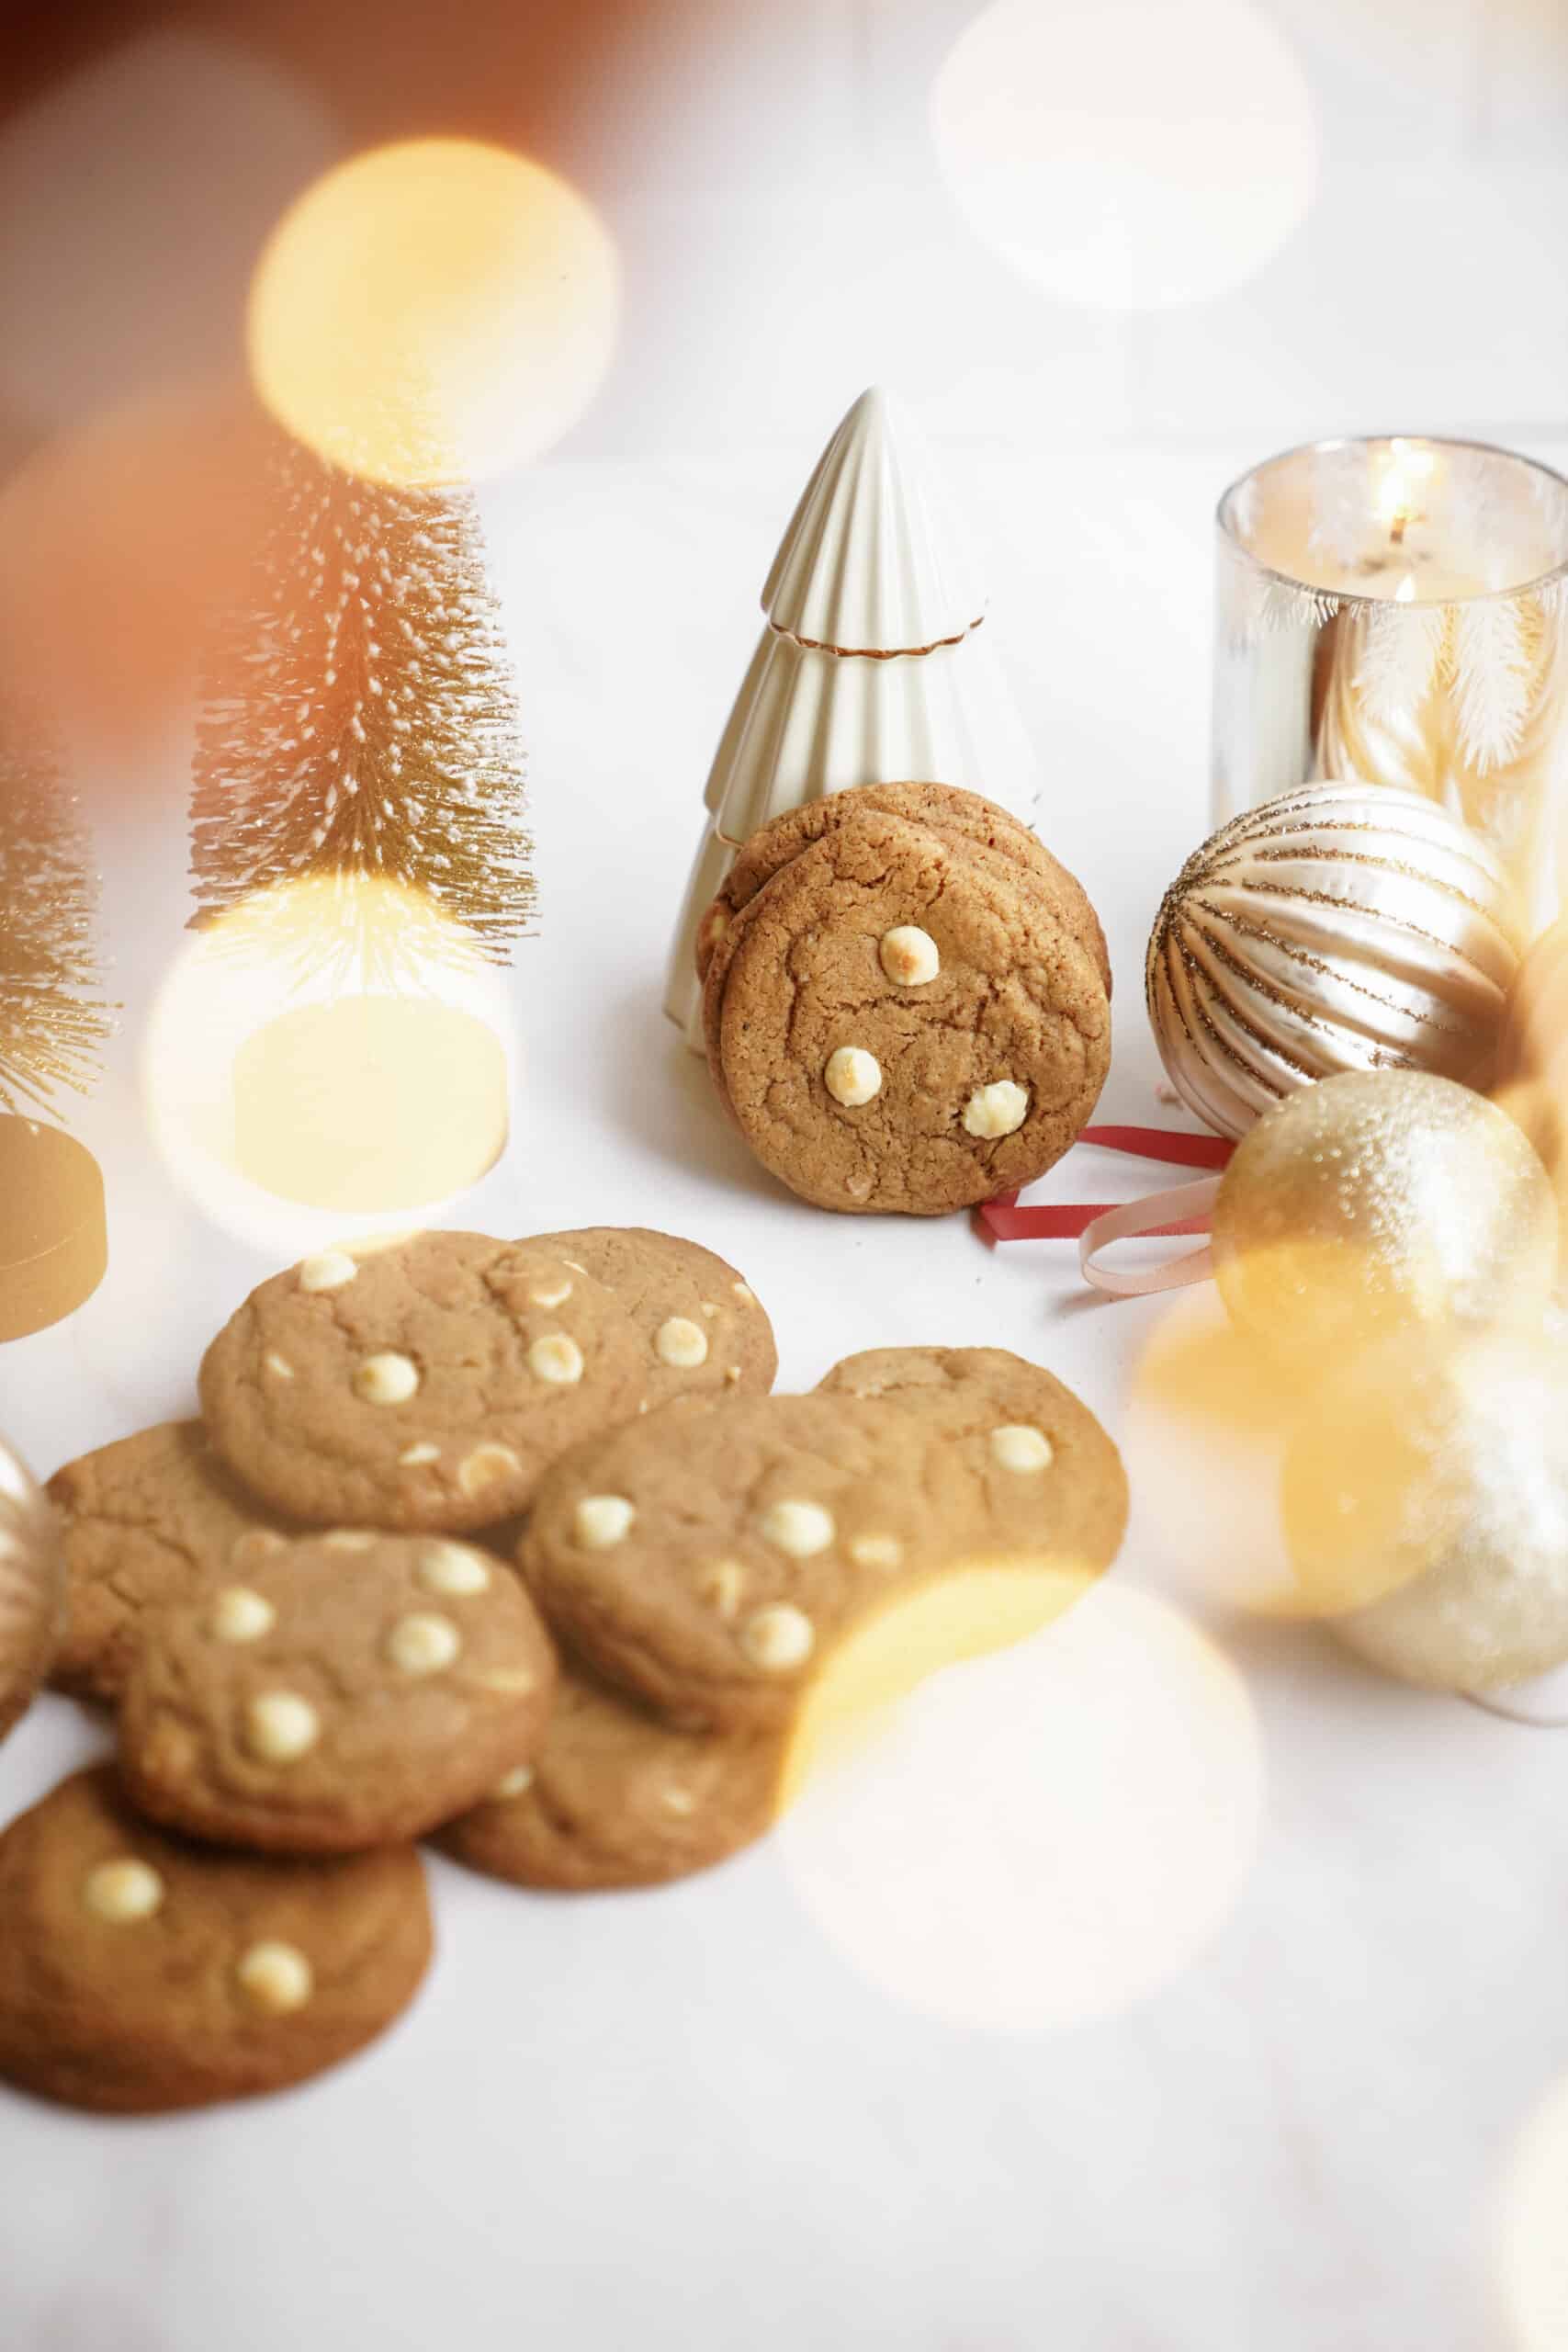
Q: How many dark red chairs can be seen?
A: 0